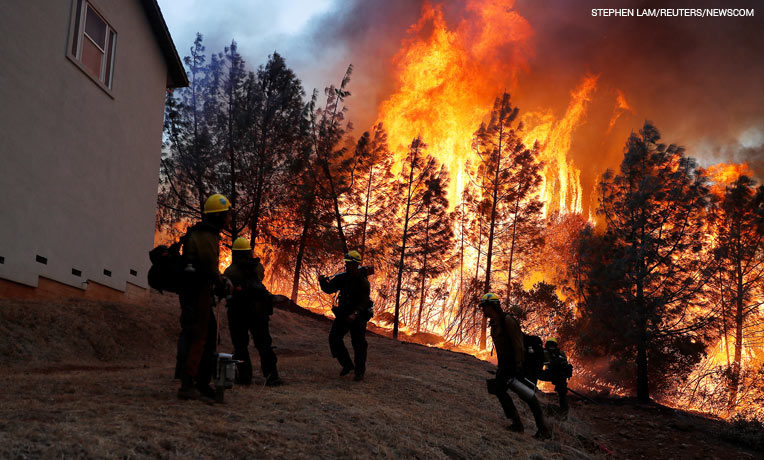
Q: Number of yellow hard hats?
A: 5